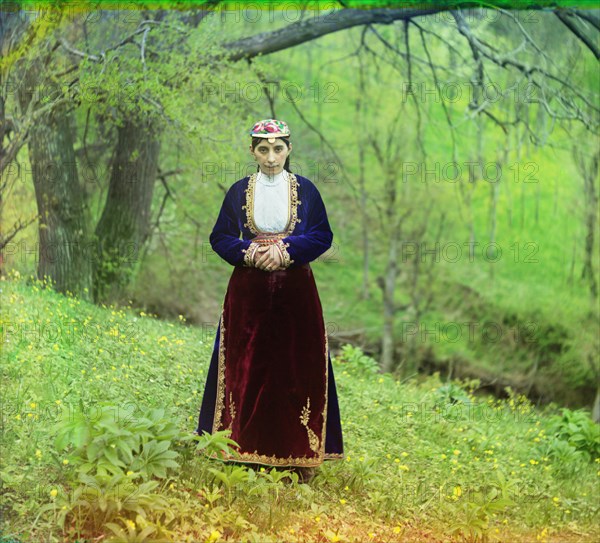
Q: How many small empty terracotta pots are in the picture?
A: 0